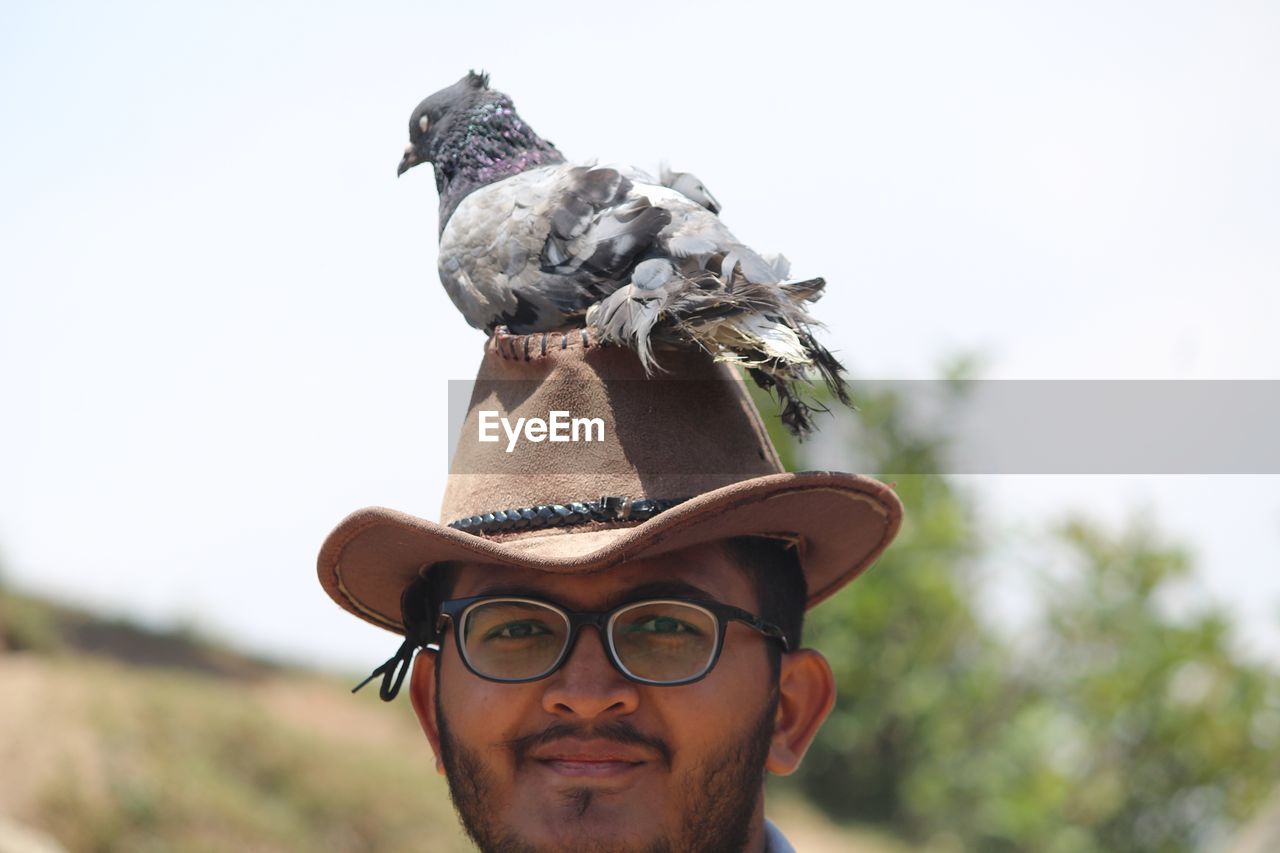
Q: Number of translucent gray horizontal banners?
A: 1